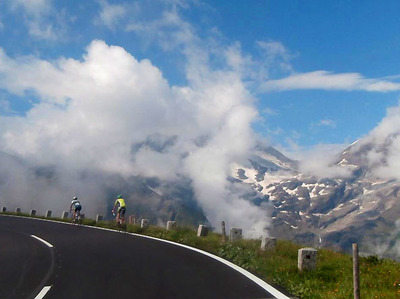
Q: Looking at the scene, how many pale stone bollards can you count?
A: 13